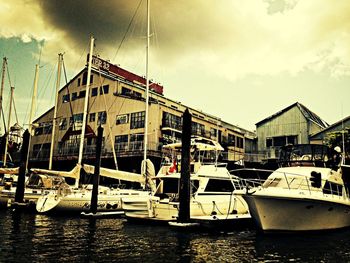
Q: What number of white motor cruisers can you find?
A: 2